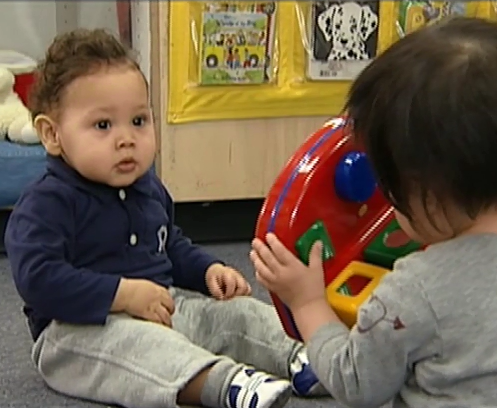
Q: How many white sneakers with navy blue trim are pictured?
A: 2